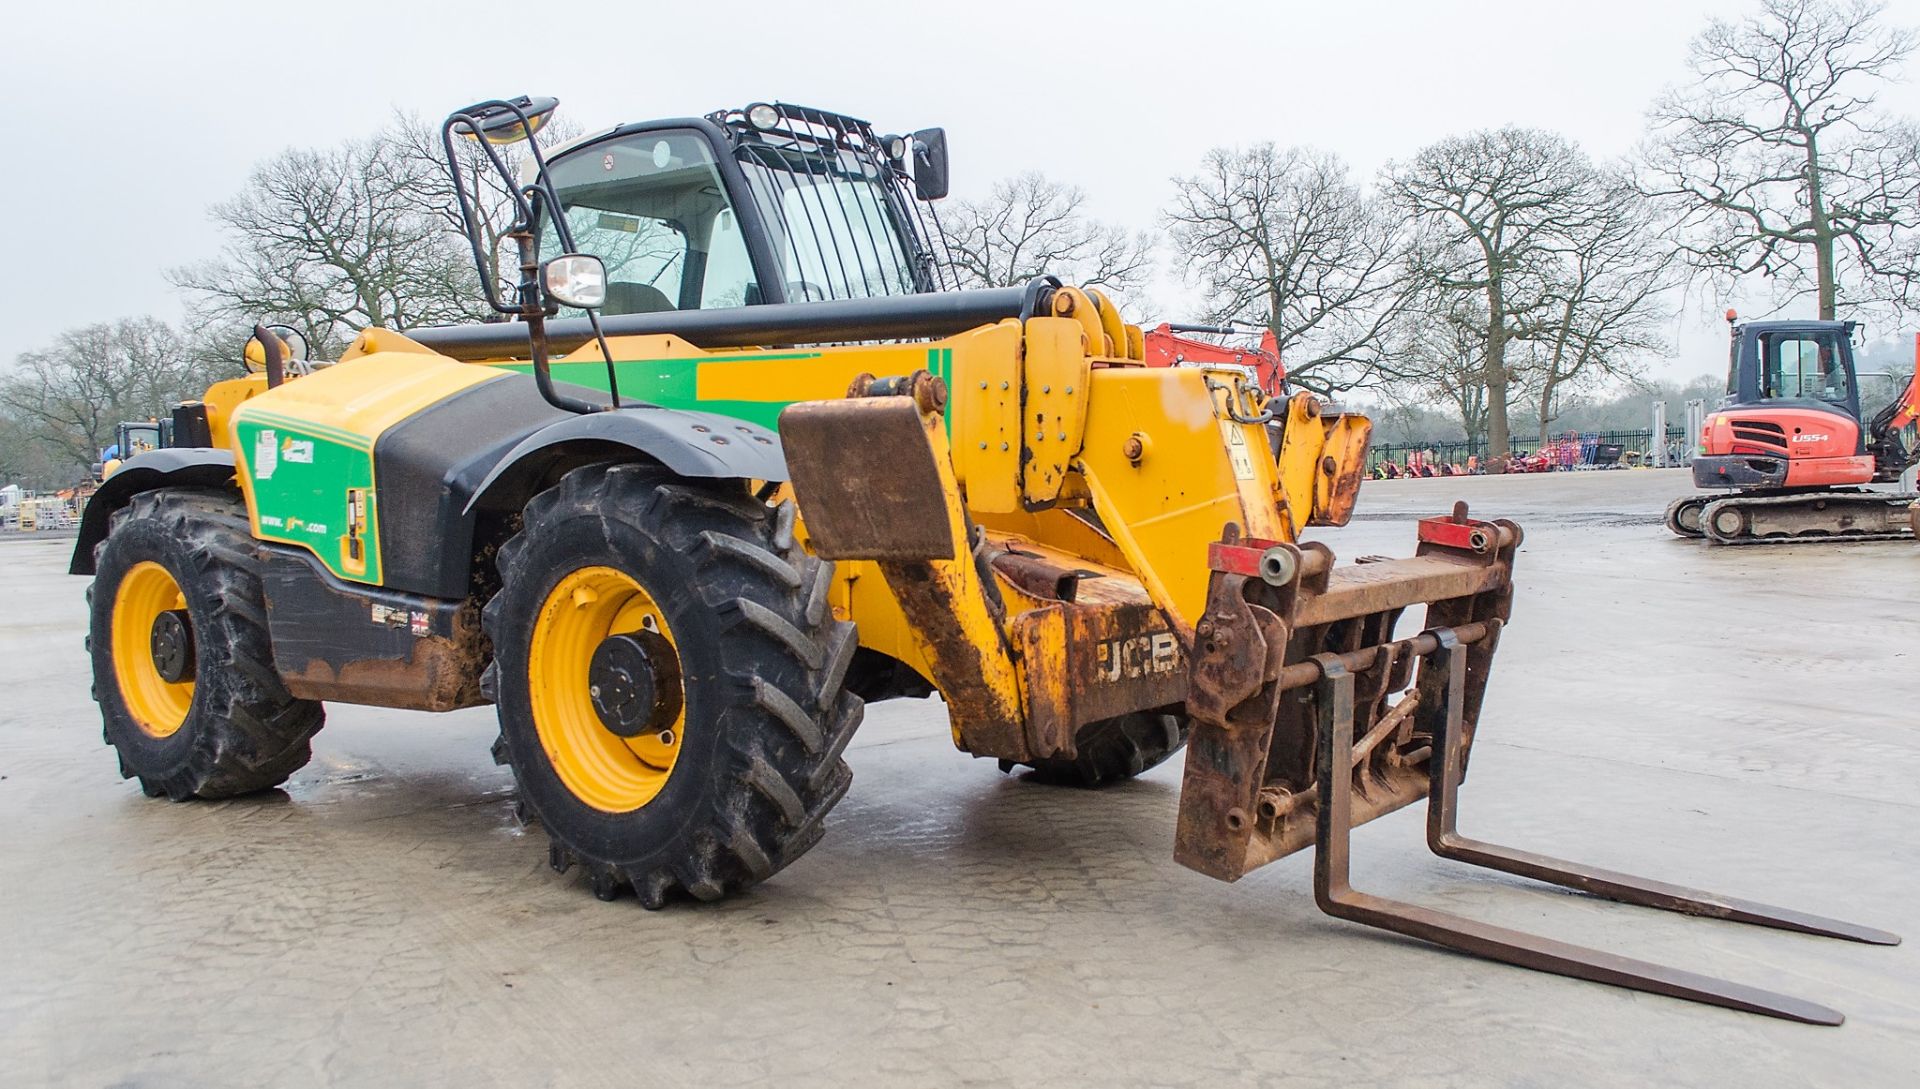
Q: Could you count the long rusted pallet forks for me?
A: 2